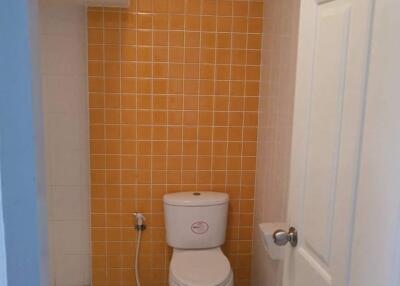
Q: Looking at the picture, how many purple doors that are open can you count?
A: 0